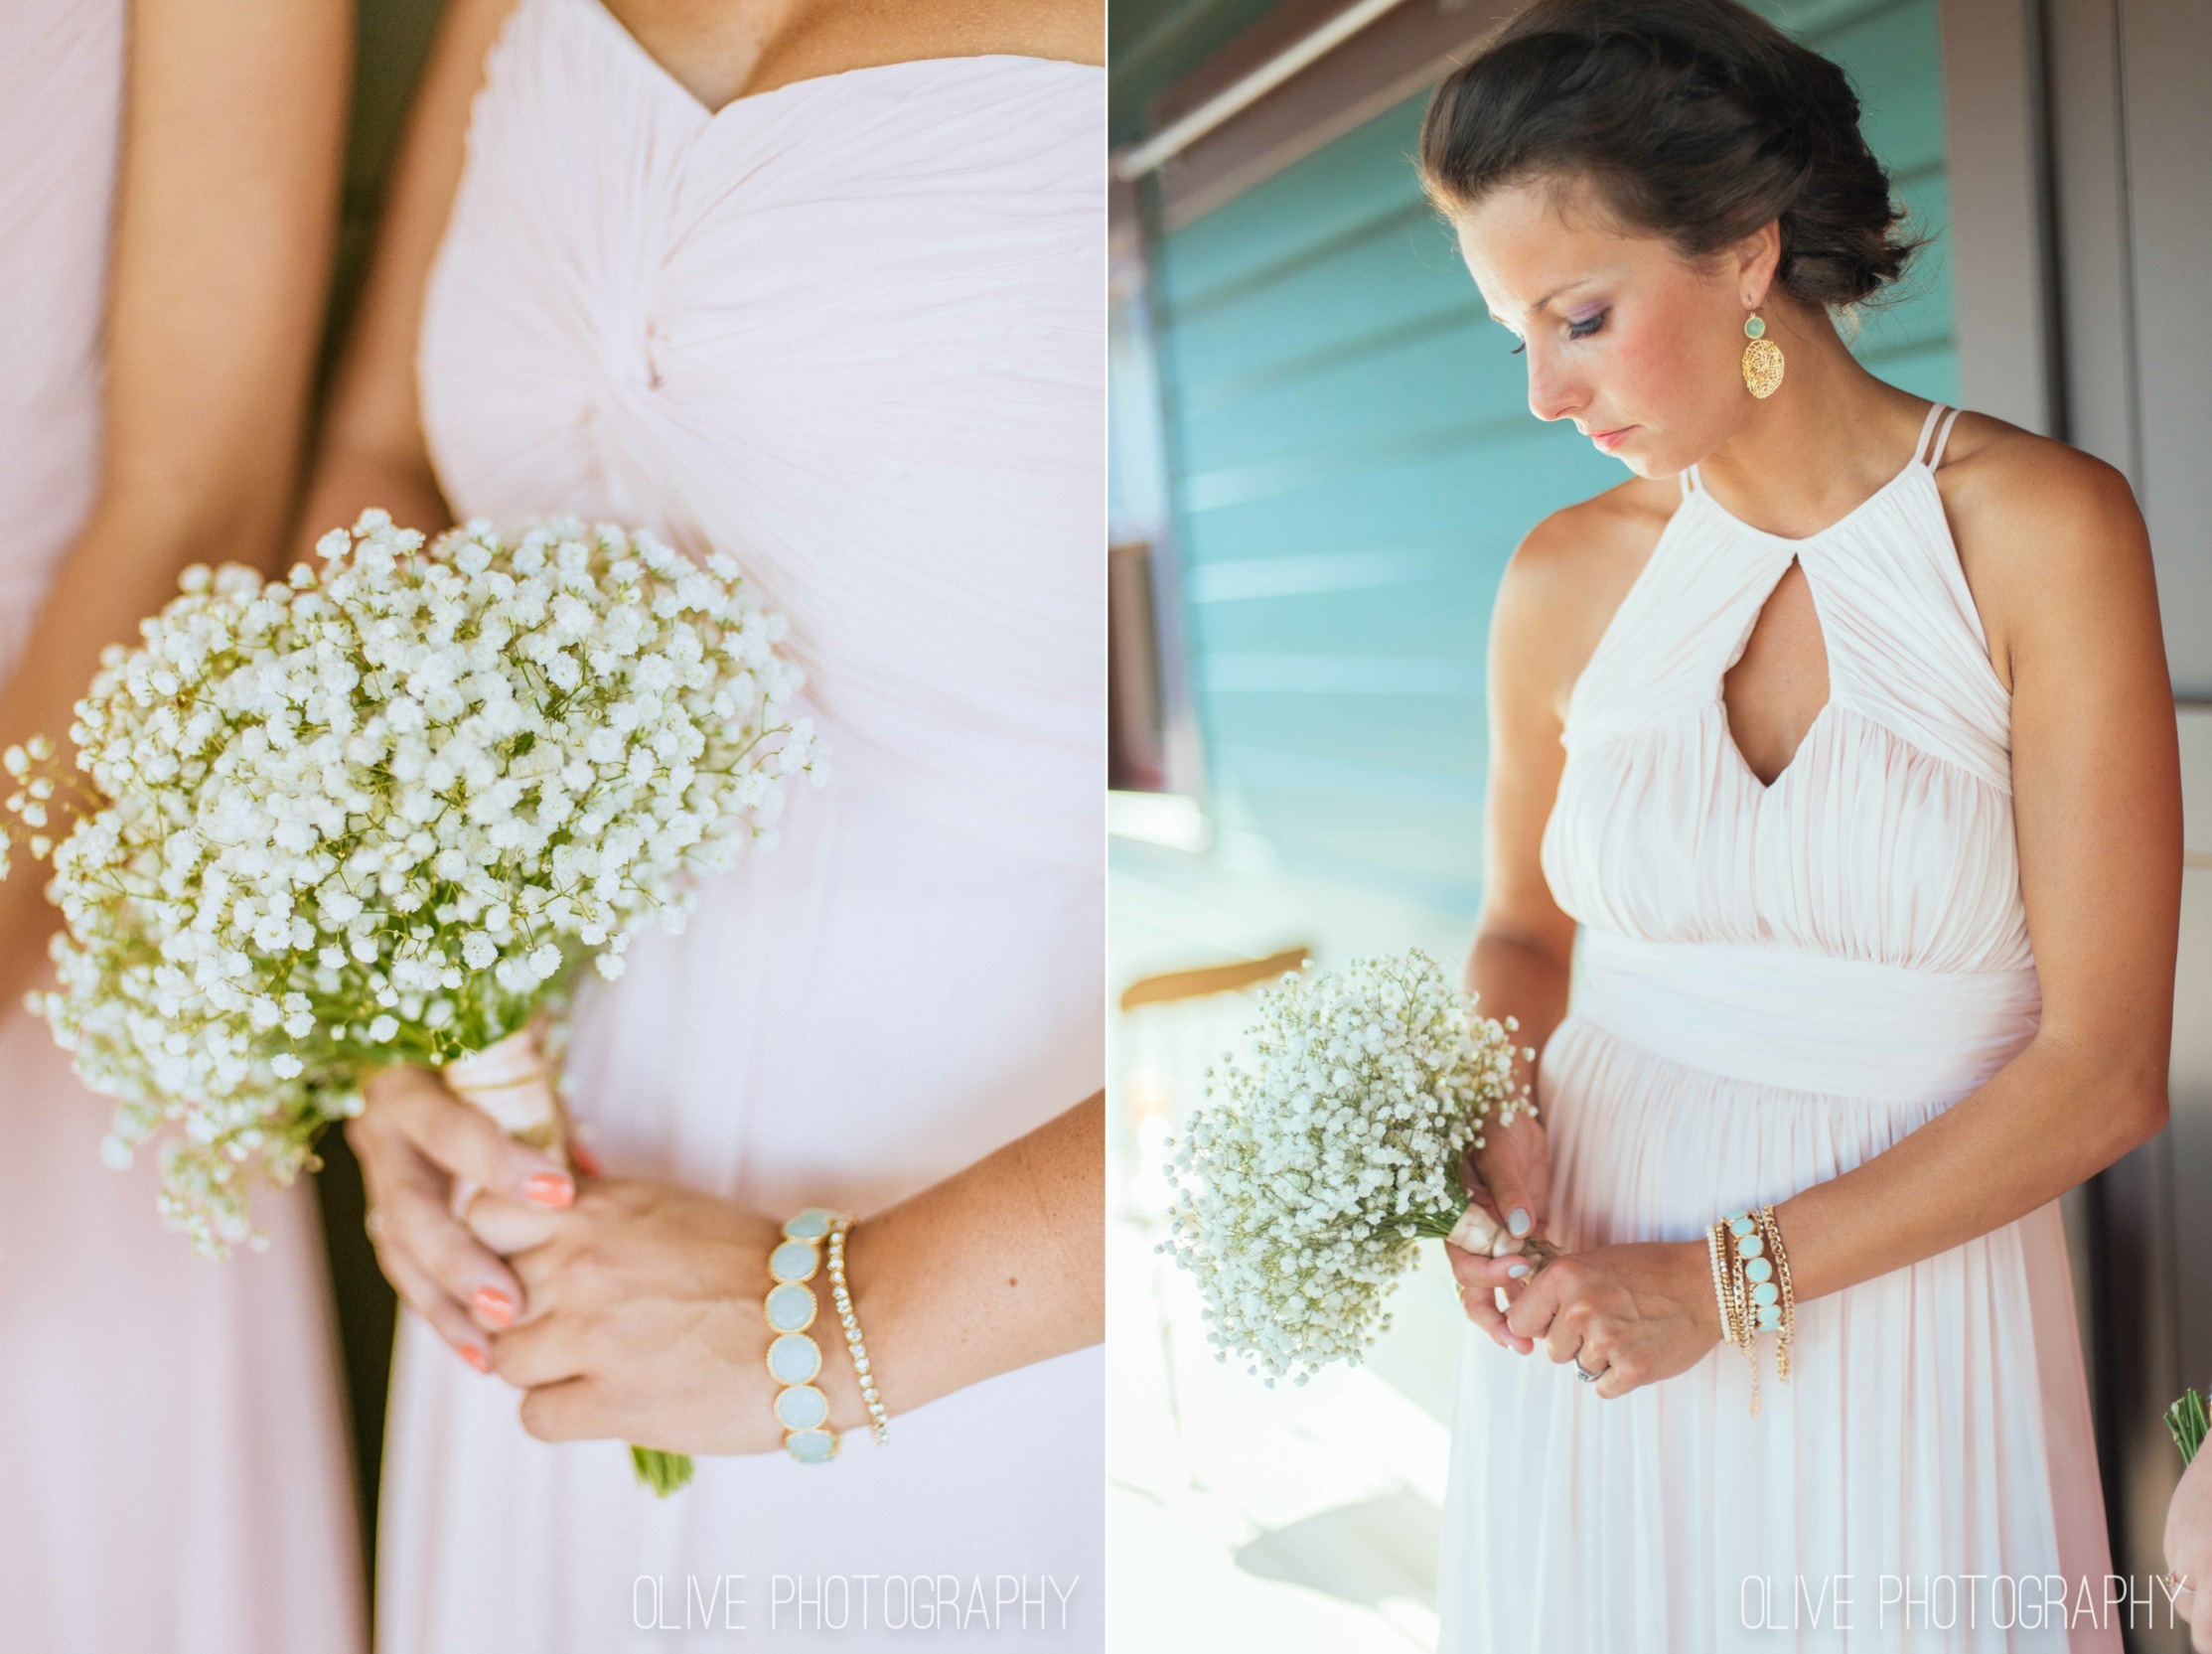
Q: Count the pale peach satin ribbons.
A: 2